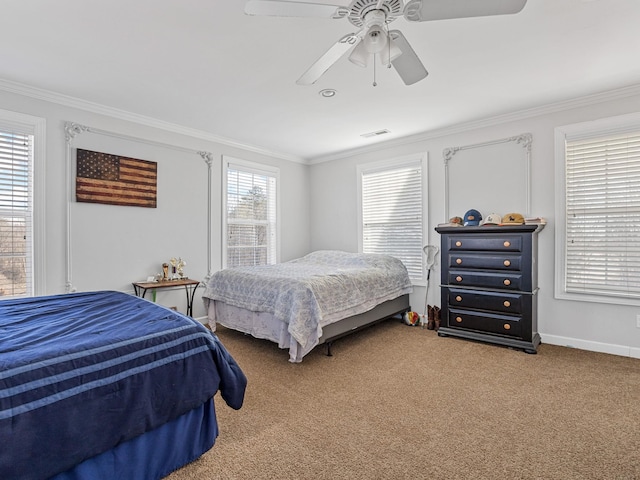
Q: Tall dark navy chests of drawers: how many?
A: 1